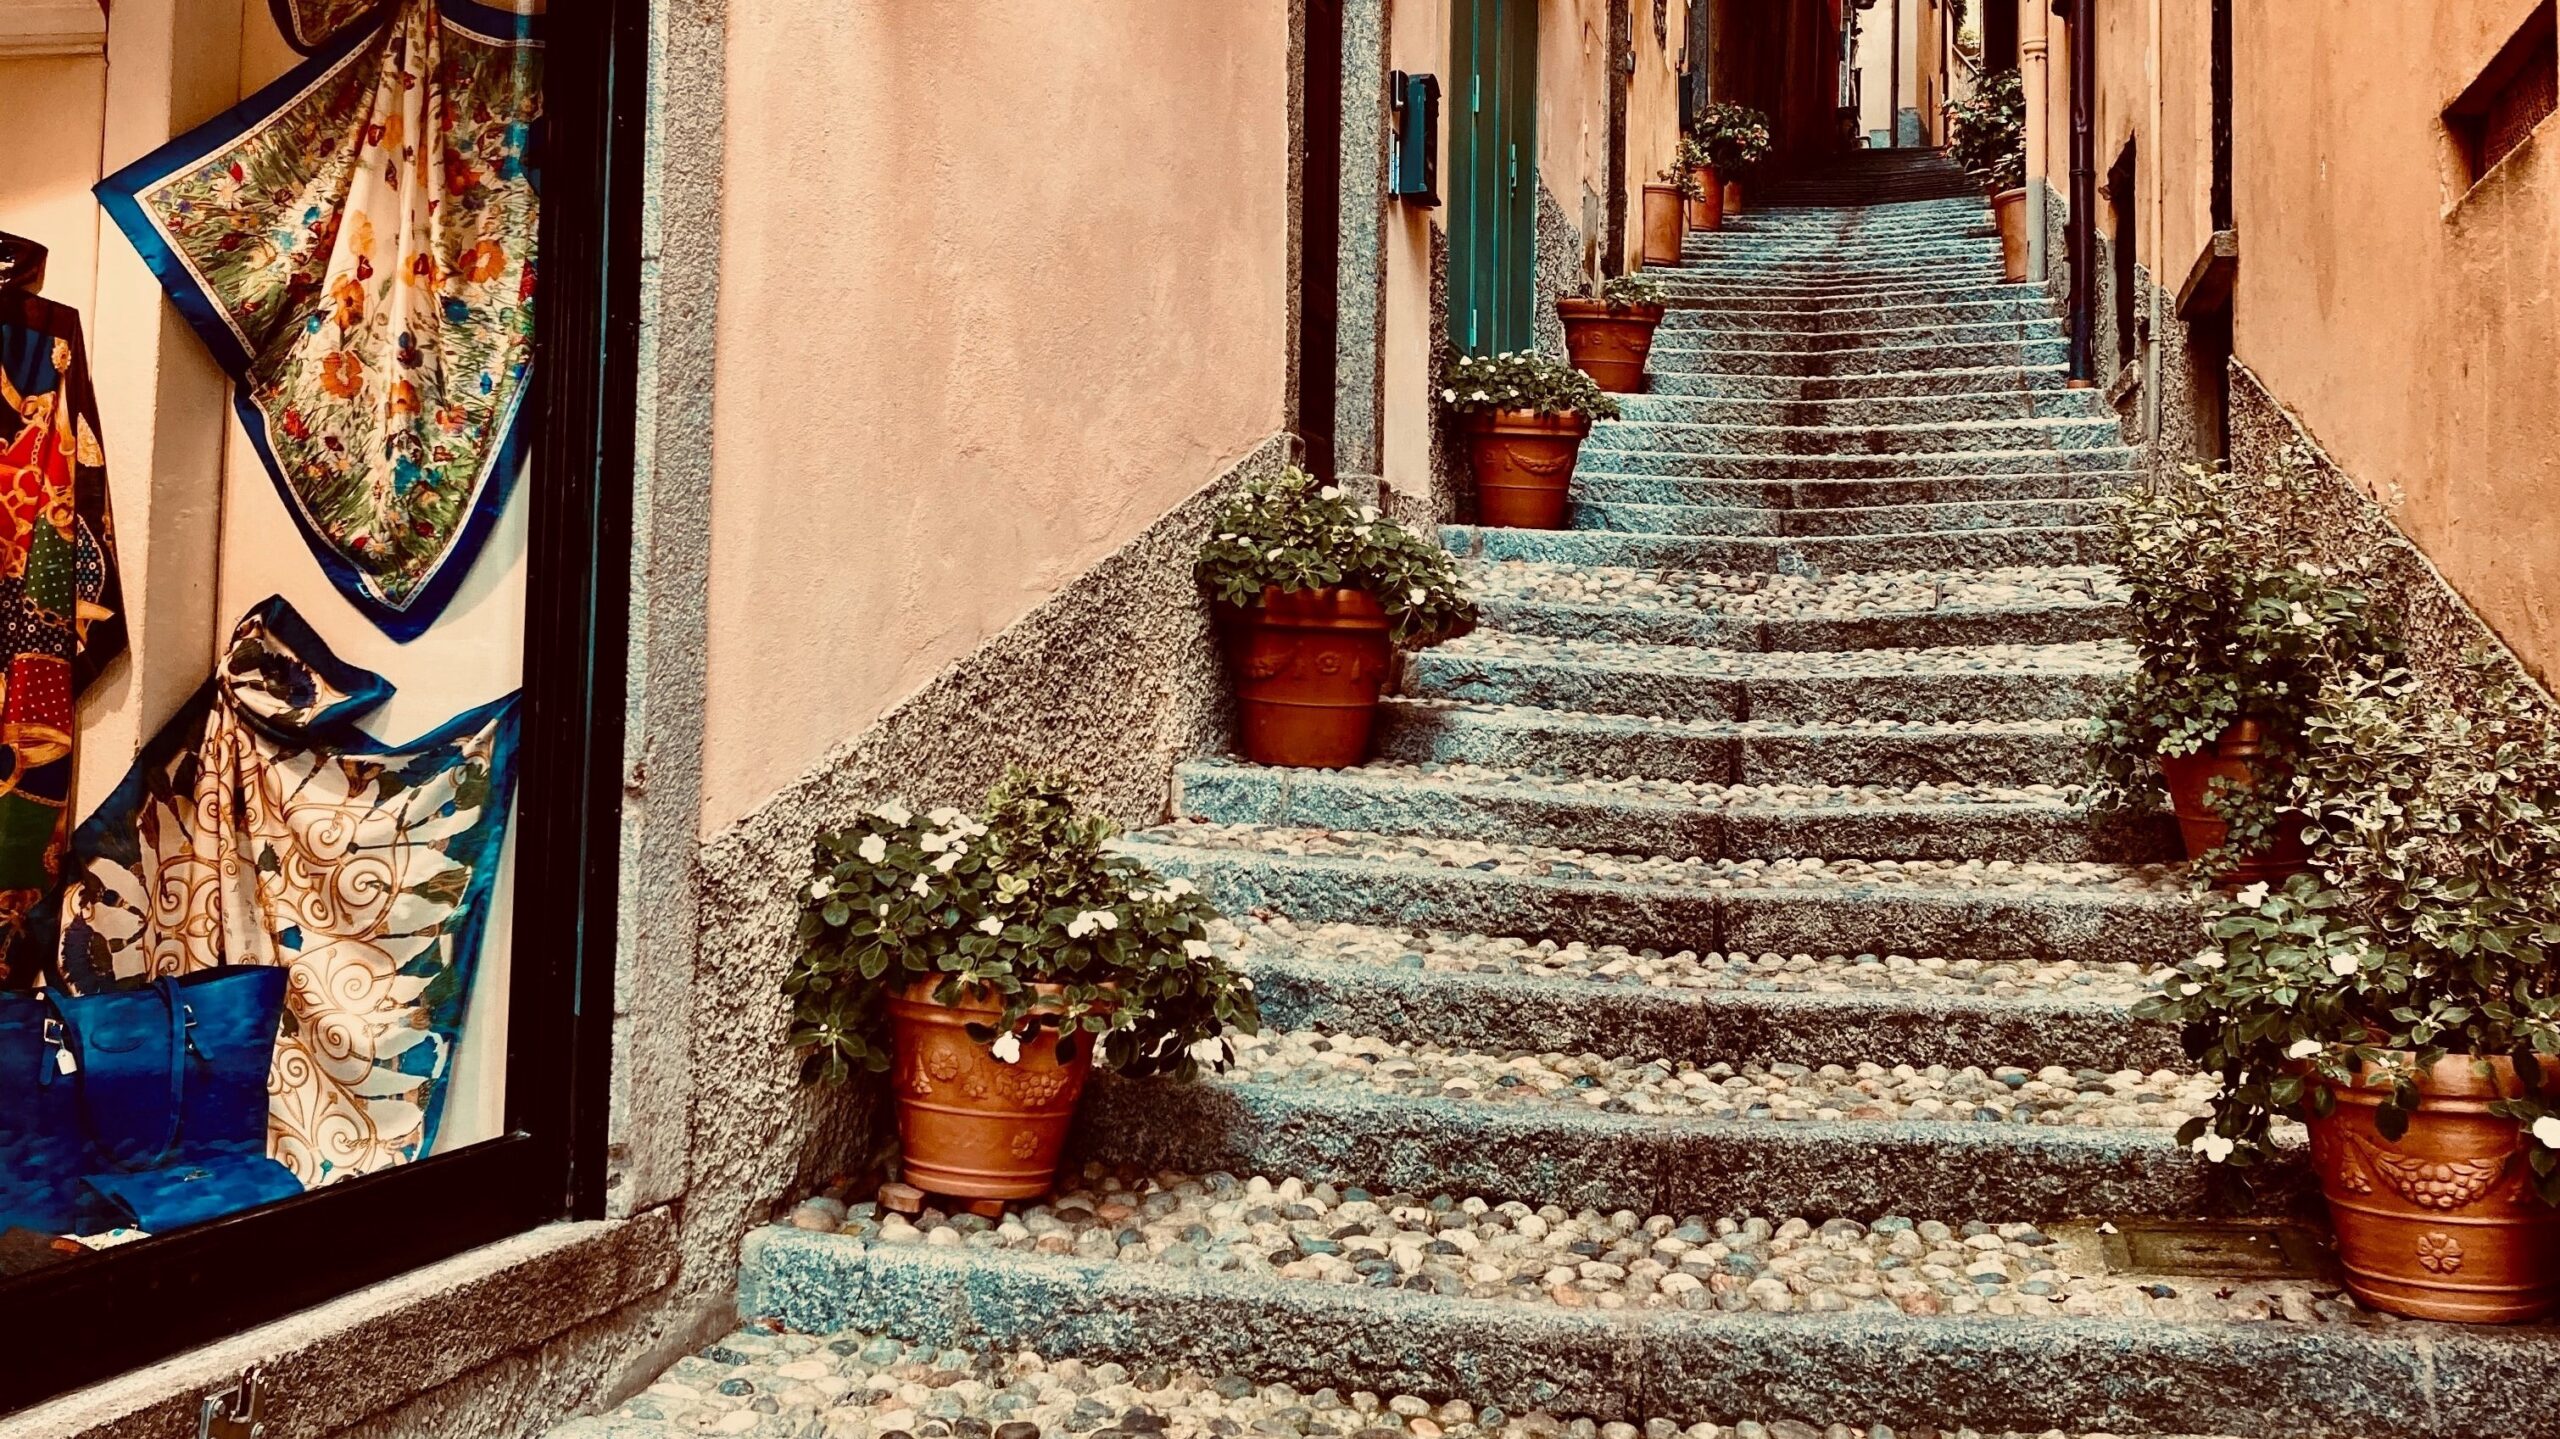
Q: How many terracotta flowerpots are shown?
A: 10